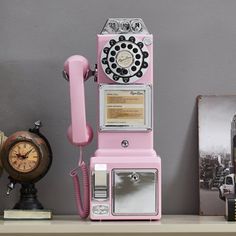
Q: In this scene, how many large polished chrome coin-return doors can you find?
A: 1